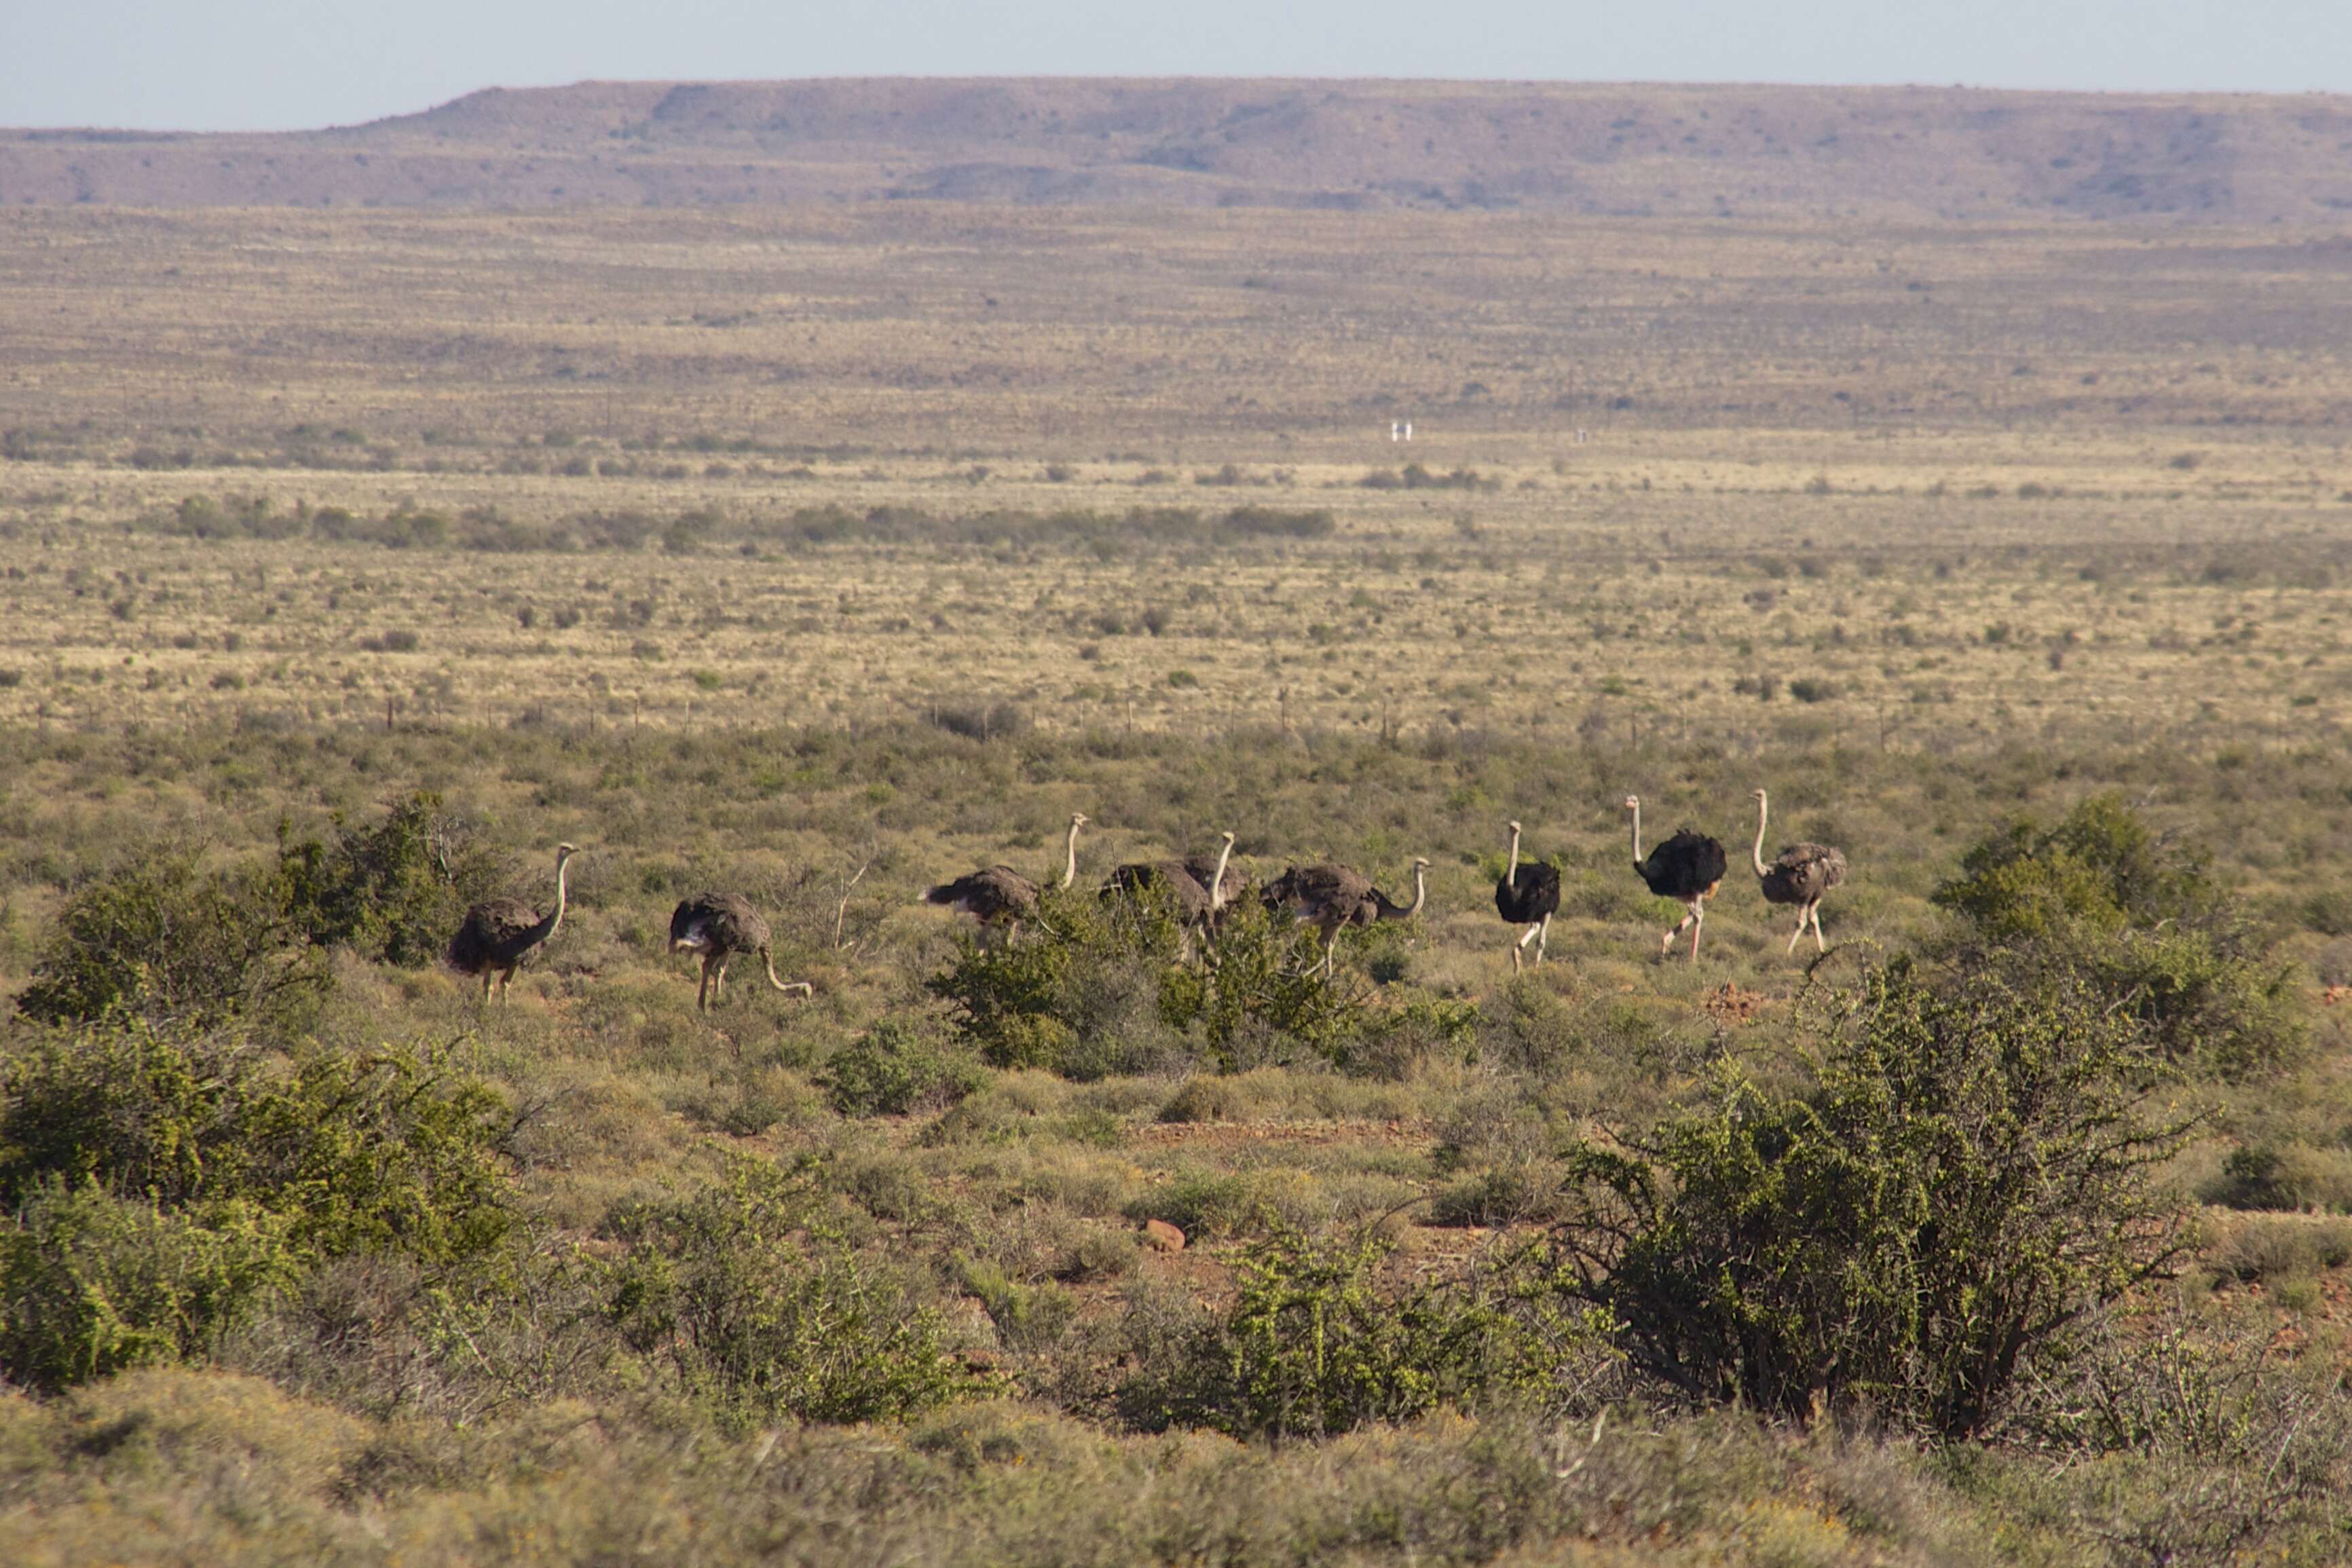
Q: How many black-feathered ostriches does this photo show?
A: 2